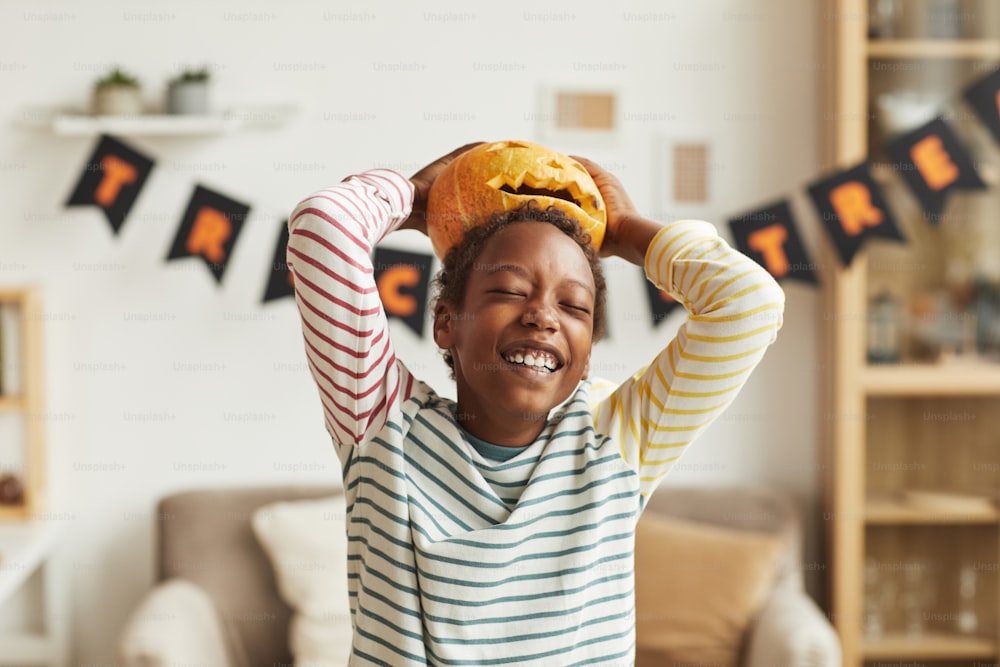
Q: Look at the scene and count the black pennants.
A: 9